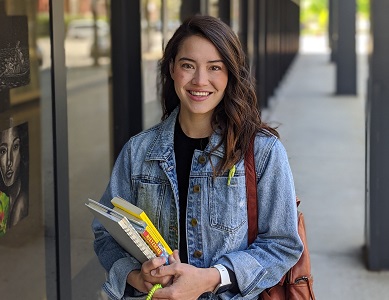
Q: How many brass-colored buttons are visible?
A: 4